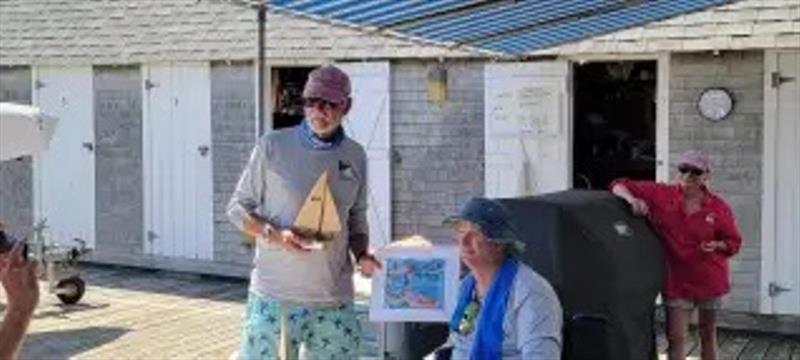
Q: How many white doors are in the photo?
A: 5